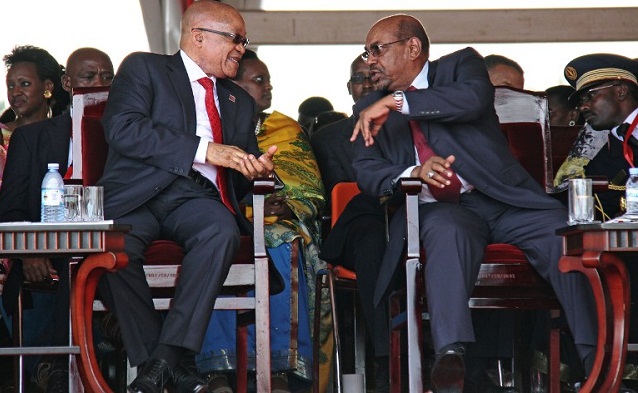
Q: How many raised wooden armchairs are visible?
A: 2